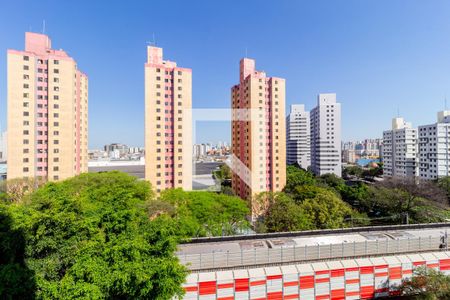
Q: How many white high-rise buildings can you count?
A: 4